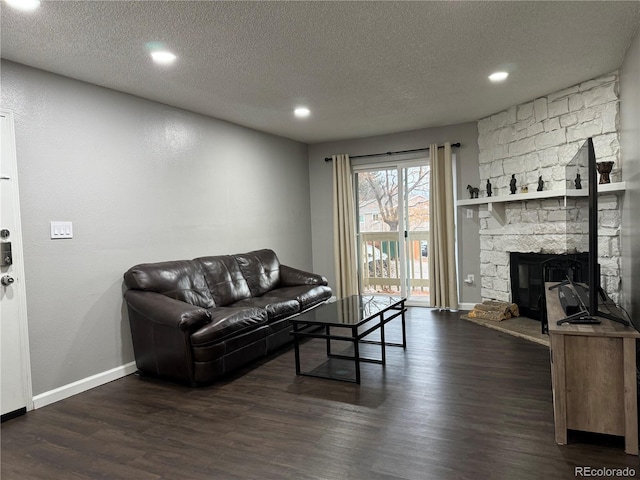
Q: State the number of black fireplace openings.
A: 1